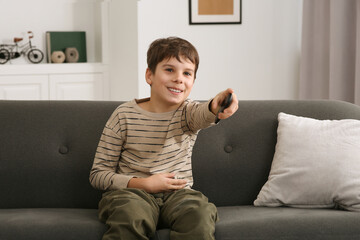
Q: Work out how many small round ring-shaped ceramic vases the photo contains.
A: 2